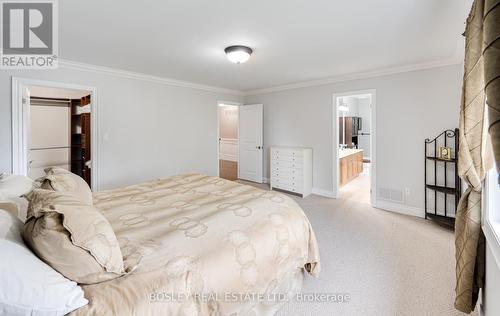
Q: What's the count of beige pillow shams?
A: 2